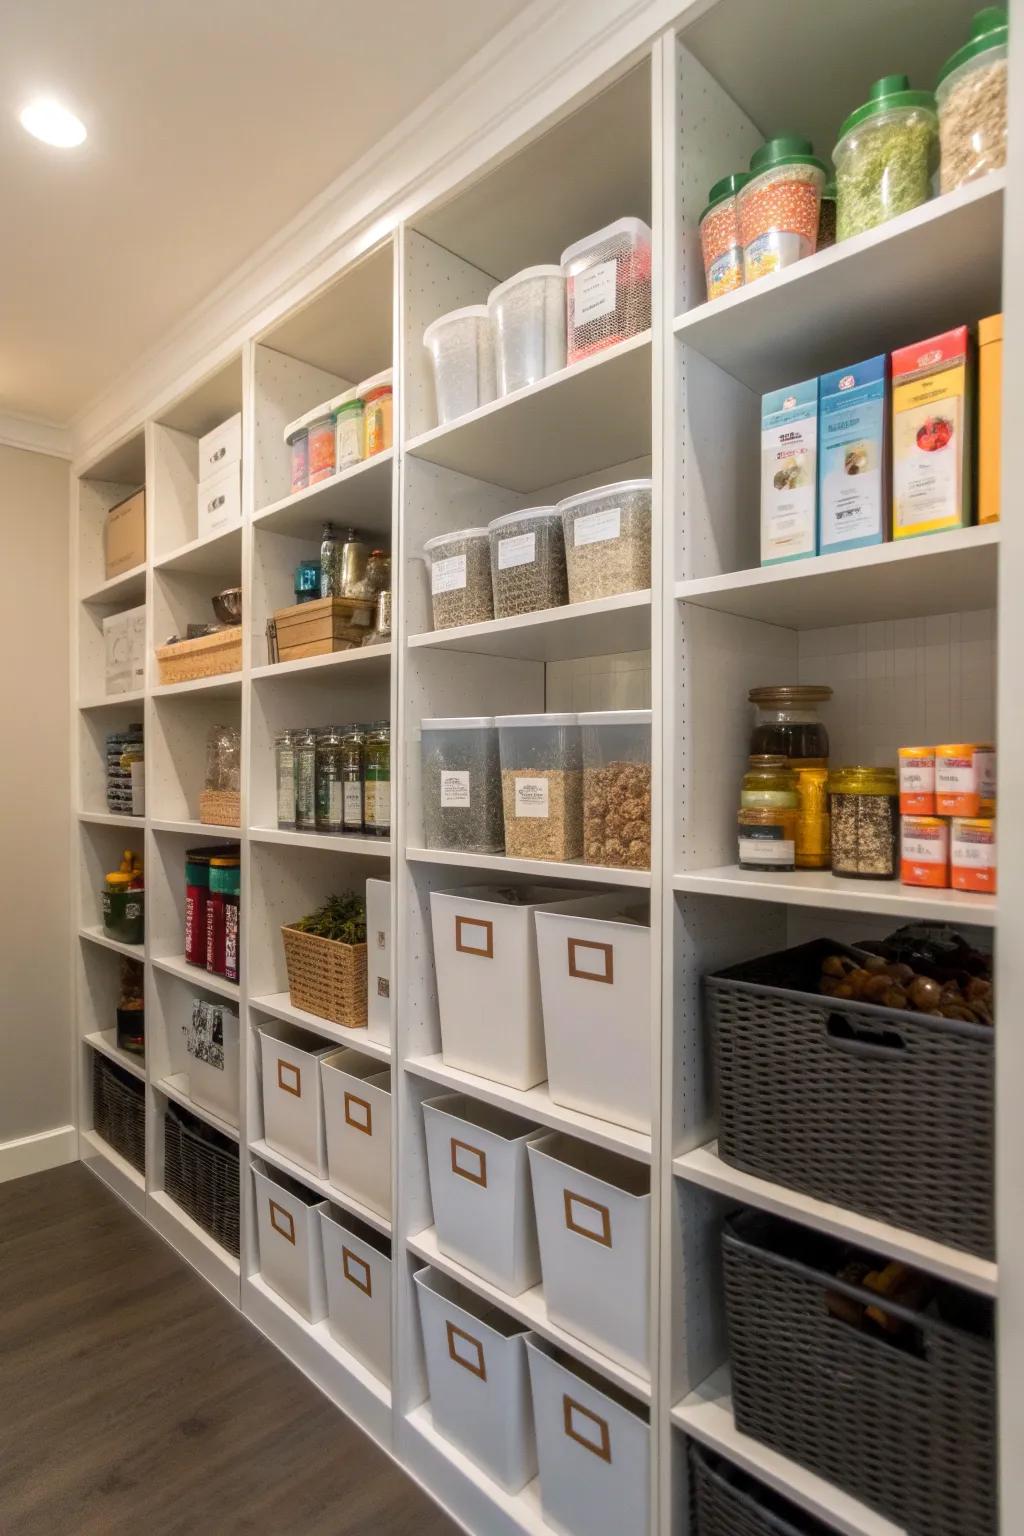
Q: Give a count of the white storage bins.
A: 10